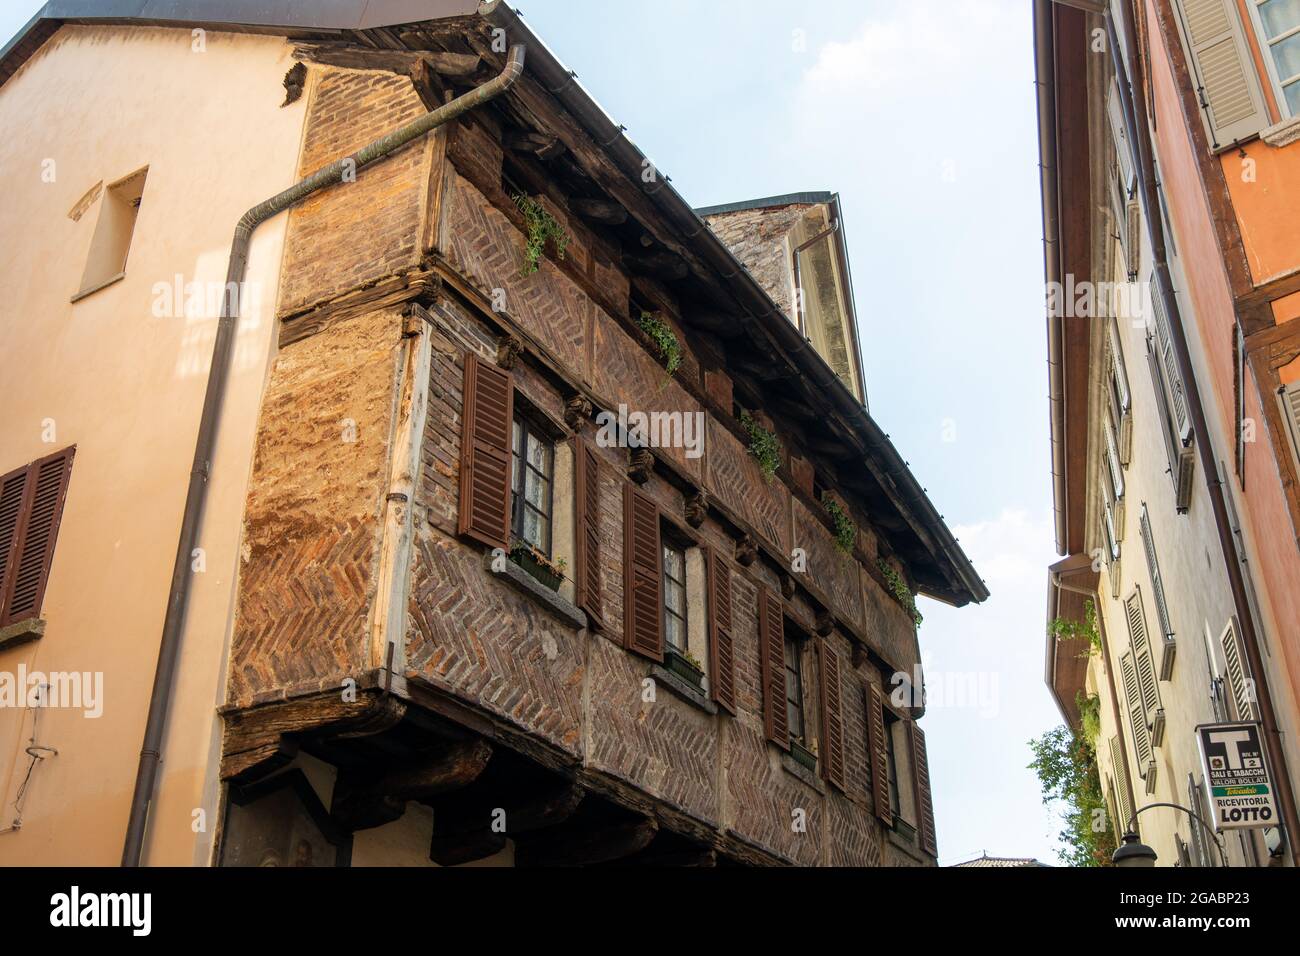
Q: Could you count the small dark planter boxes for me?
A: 4